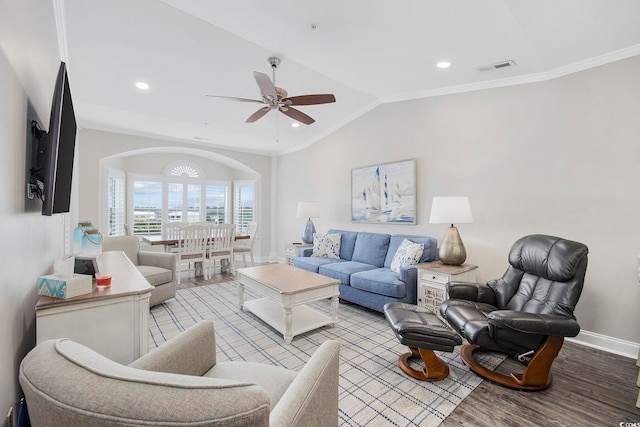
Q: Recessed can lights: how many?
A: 3